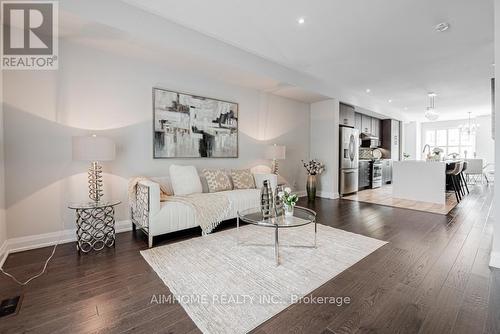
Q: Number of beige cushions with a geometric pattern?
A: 2